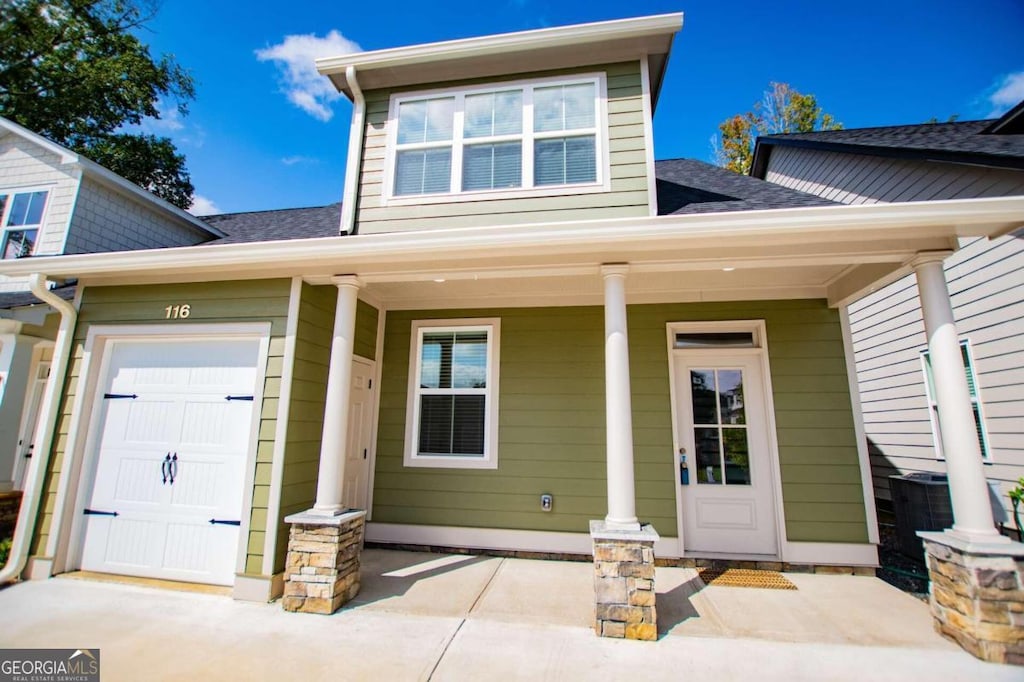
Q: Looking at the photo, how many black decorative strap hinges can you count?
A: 4